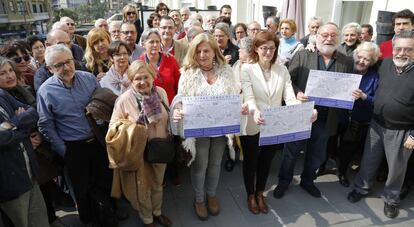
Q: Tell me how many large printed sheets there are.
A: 3